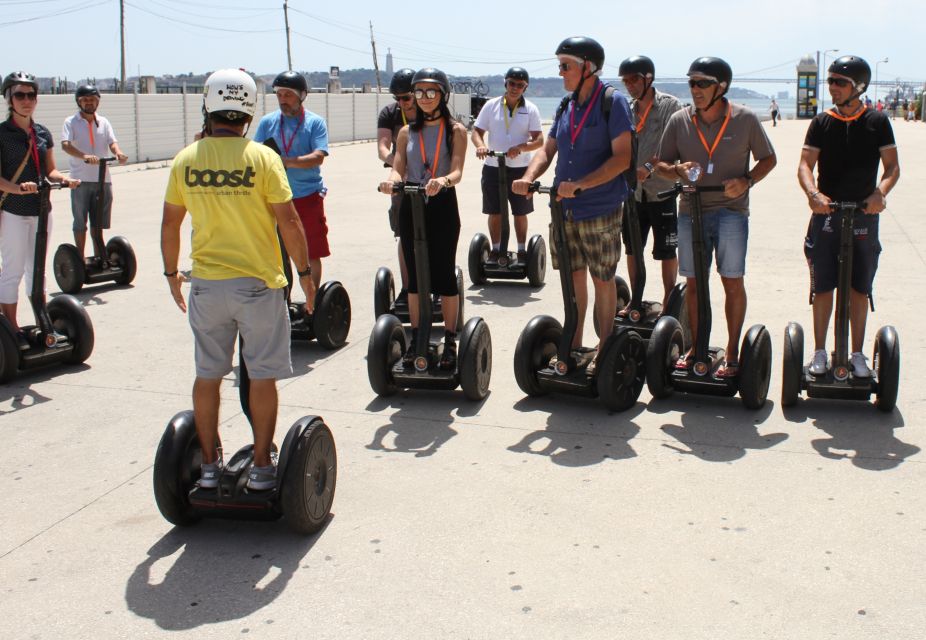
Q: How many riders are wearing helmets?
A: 11